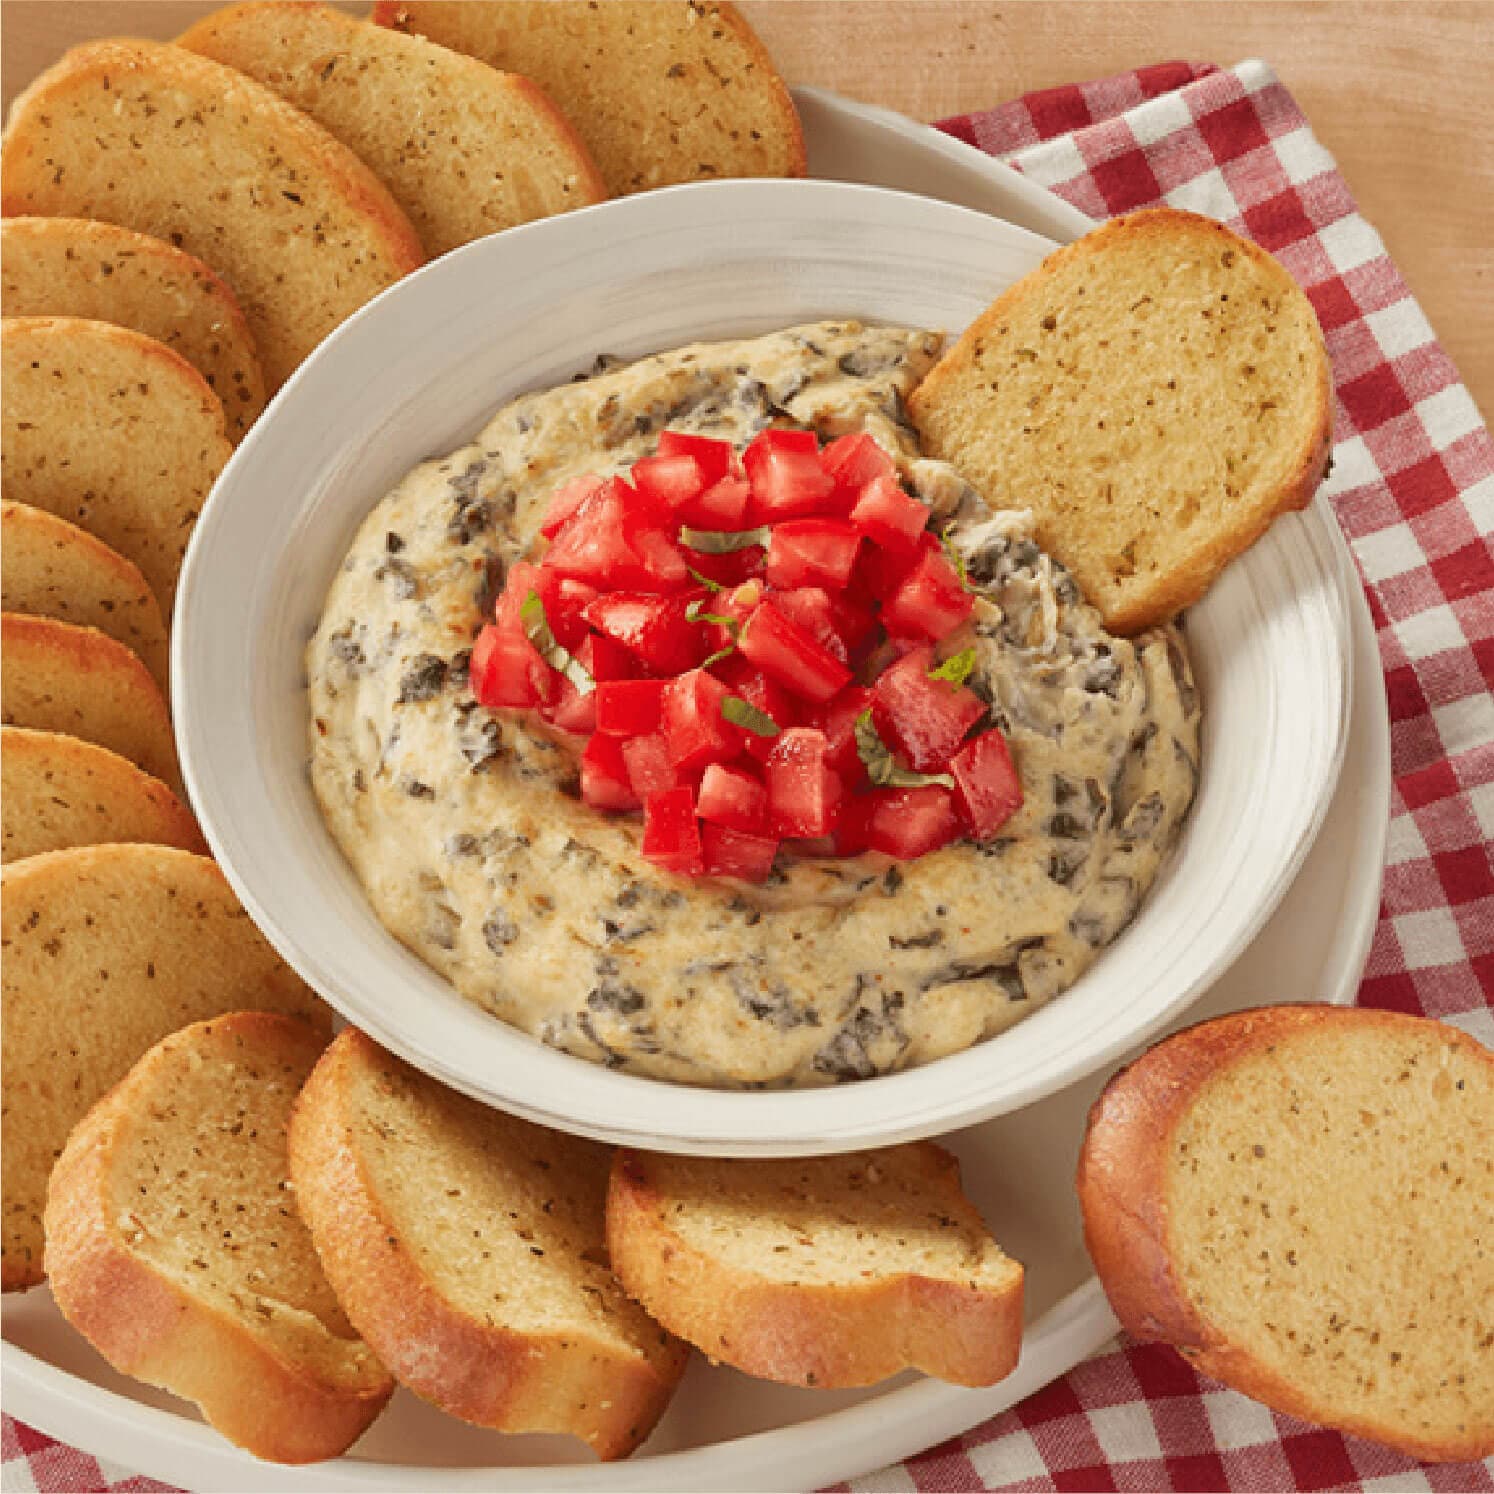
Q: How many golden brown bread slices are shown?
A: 14